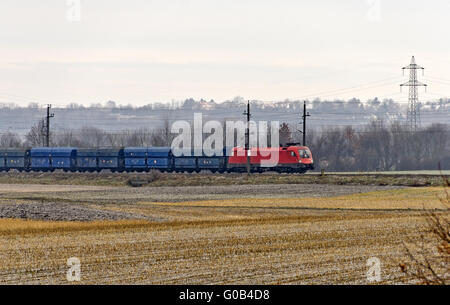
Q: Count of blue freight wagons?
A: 5